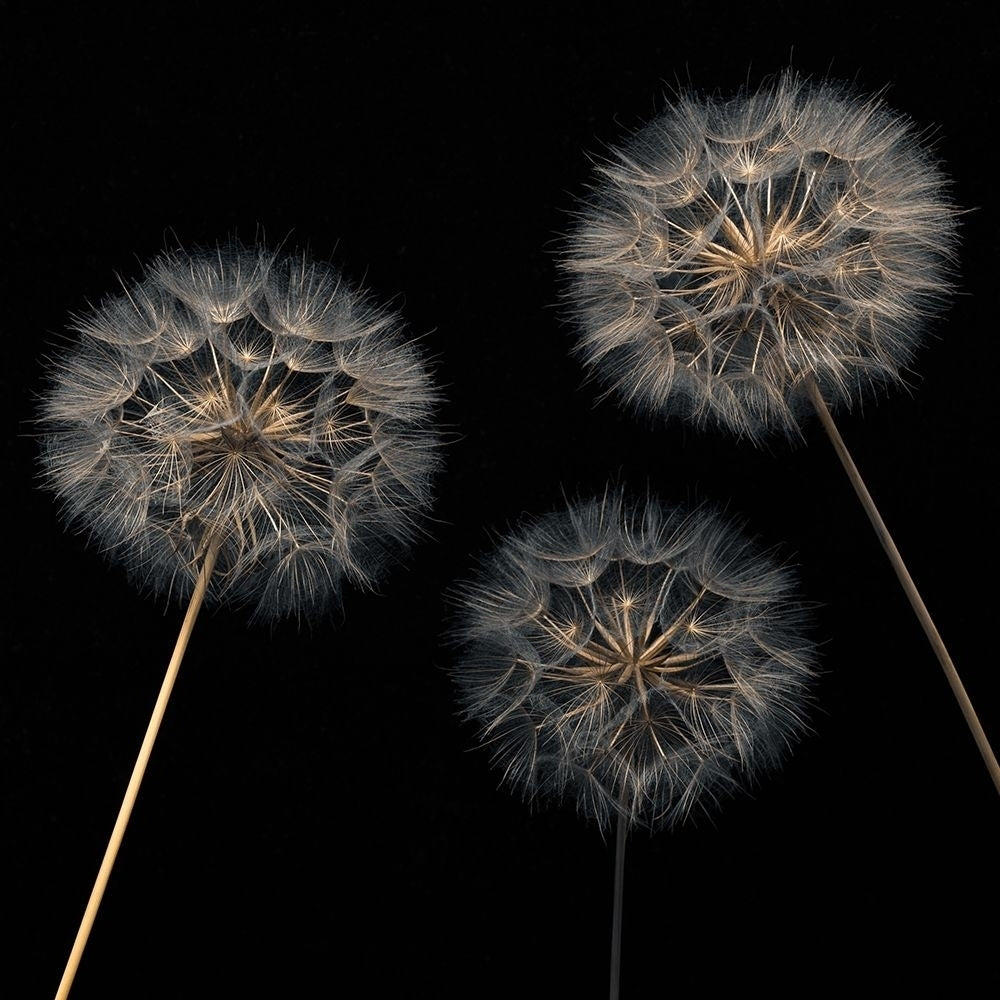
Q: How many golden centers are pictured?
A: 3